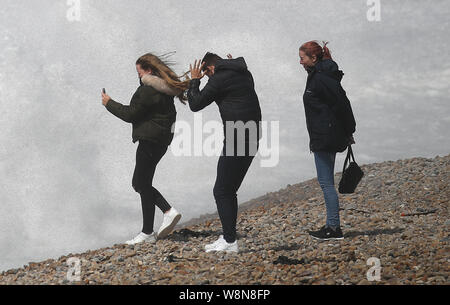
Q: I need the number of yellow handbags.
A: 0